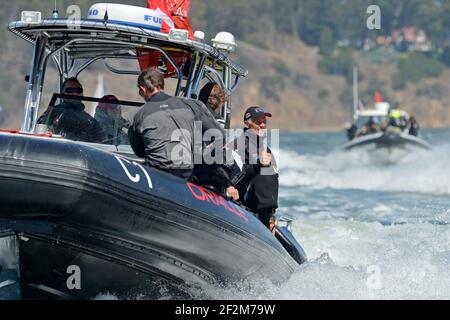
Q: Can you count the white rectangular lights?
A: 2